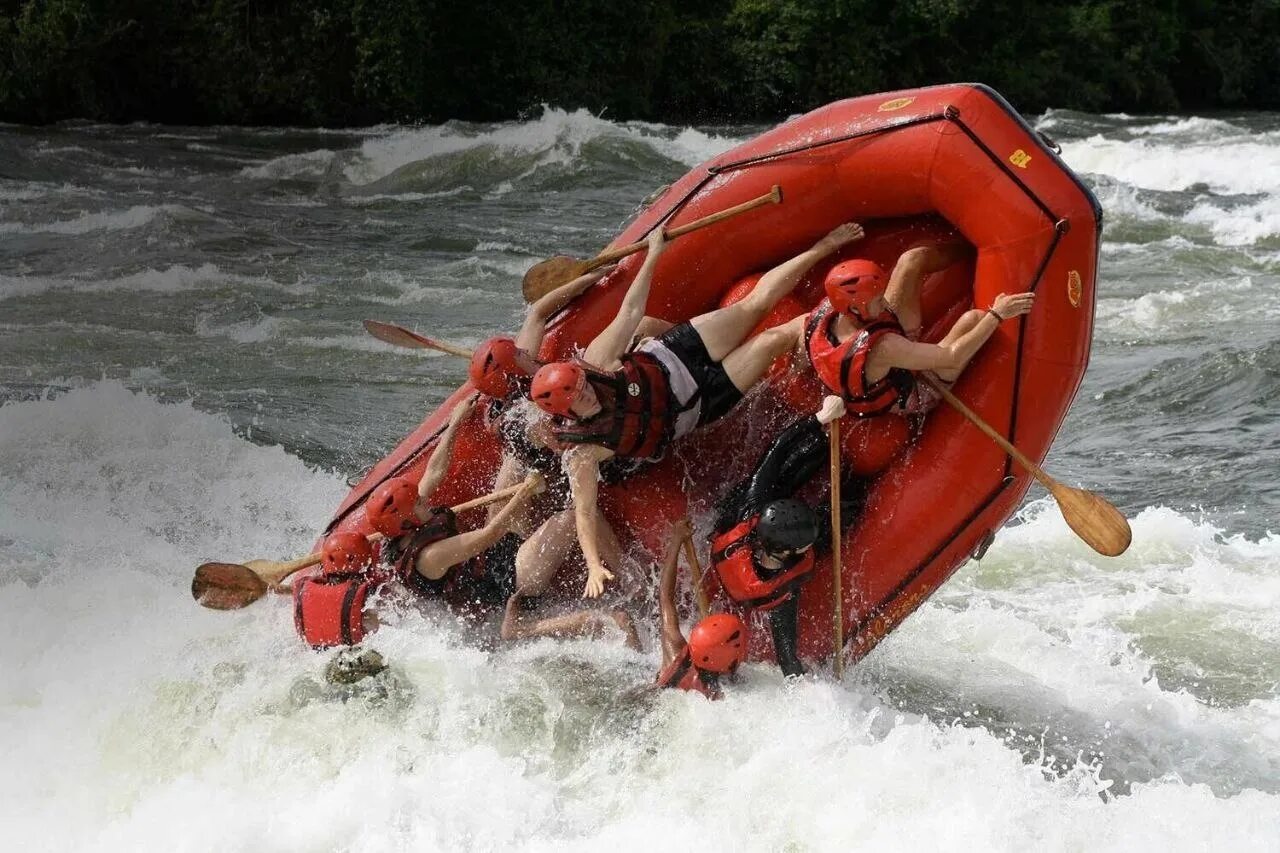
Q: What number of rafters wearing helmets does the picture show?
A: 7